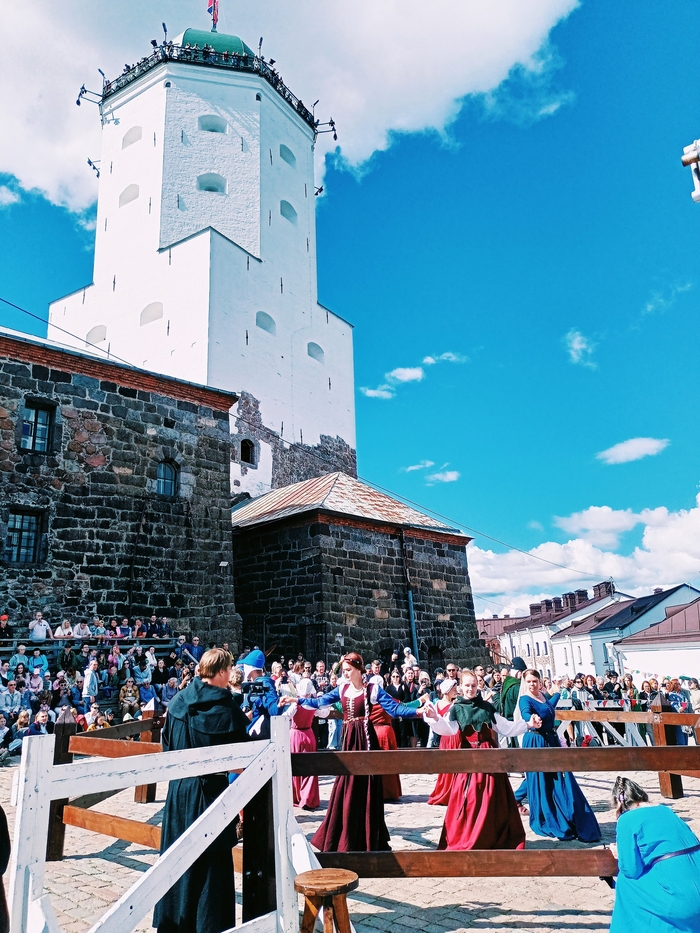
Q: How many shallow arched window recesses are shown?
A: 10